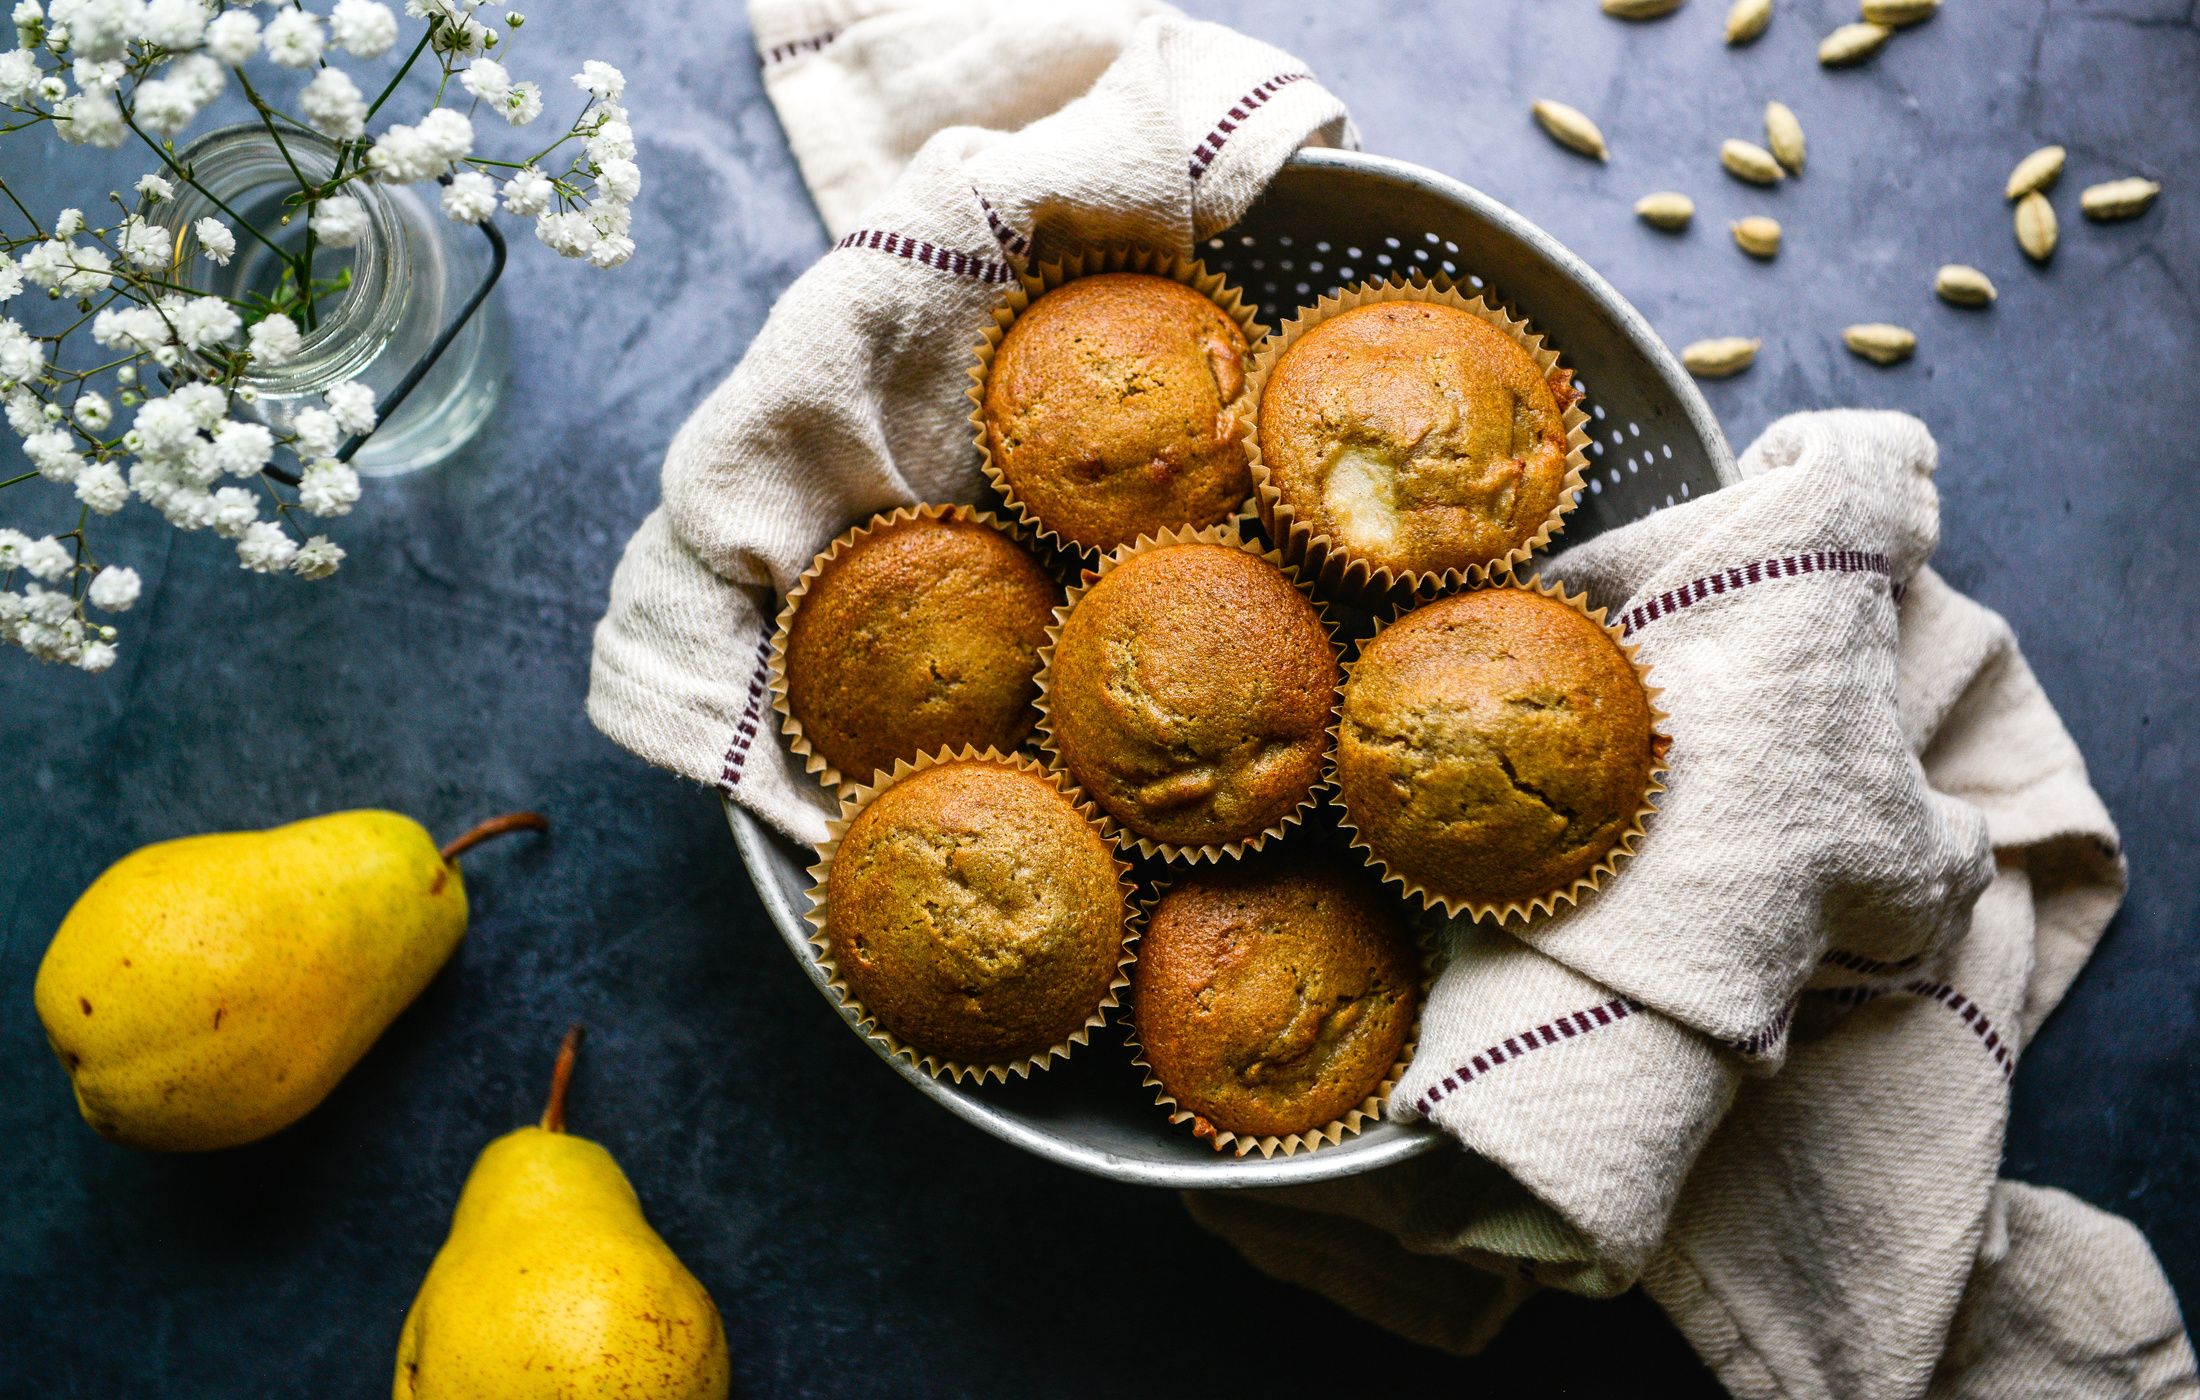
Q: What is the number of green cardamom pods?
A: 15